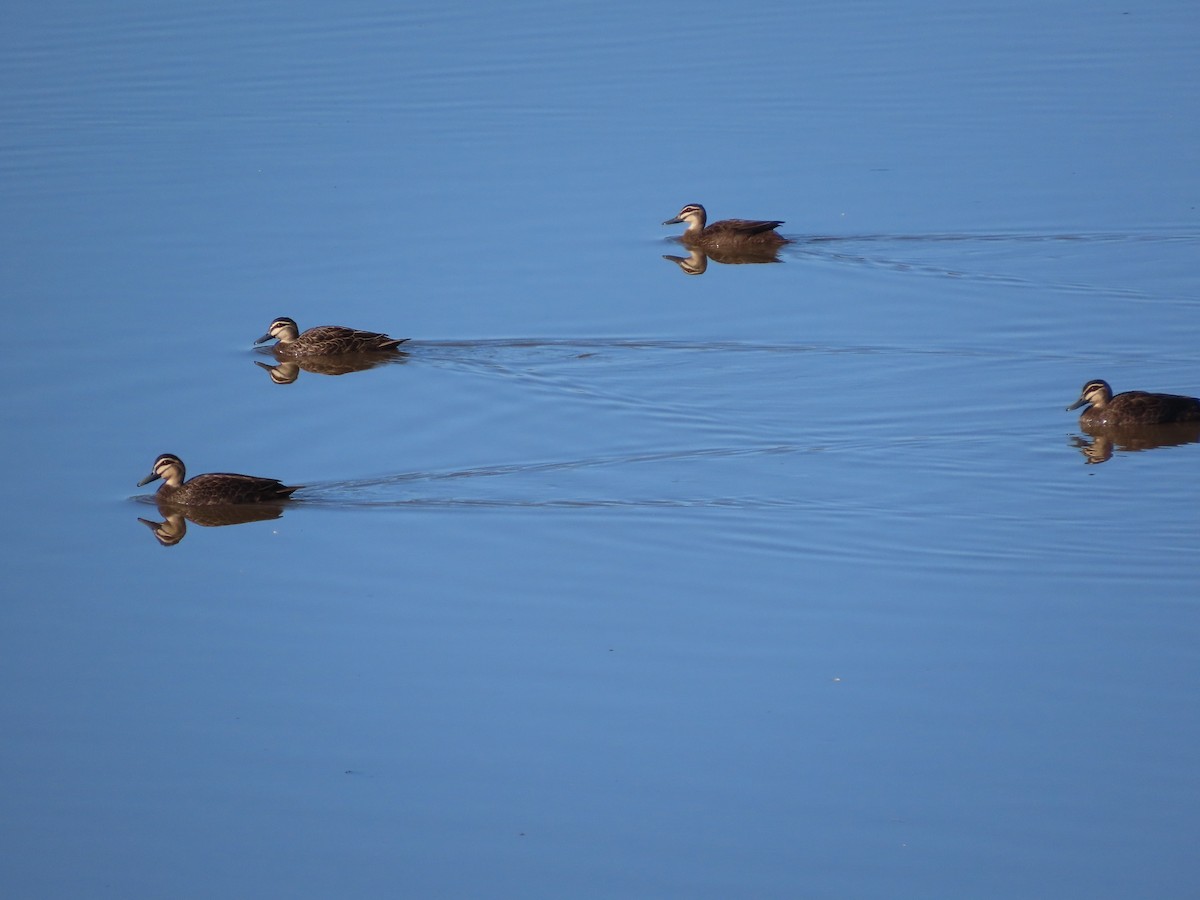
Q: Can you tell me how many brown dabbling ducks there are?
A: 4